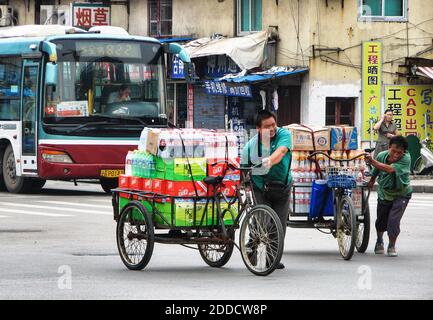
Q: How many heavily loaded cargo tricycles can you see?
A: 2